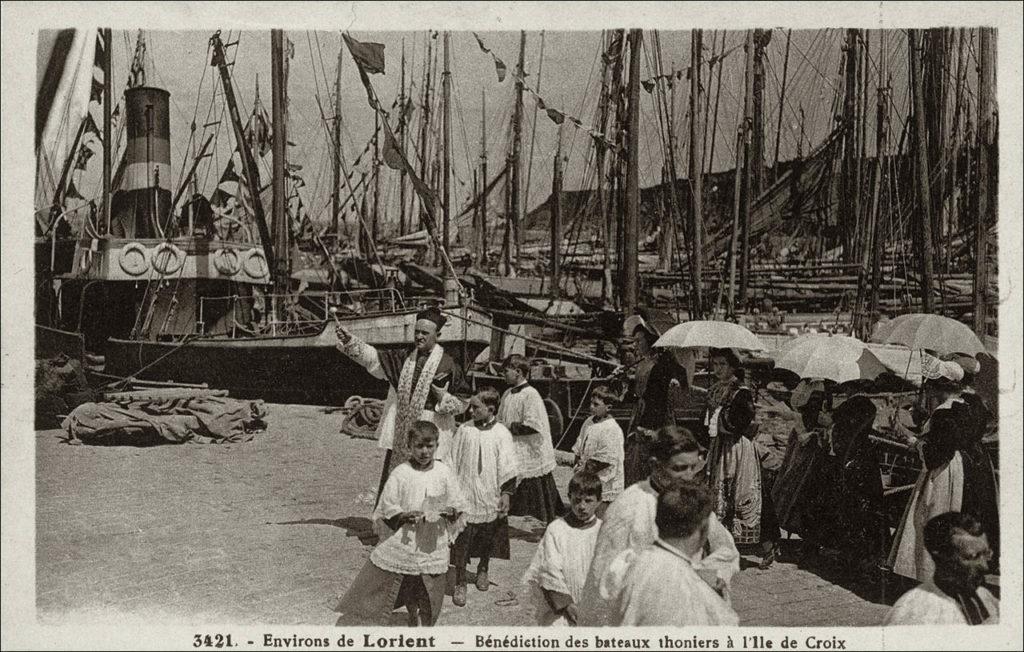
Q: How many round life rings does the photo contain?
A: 4